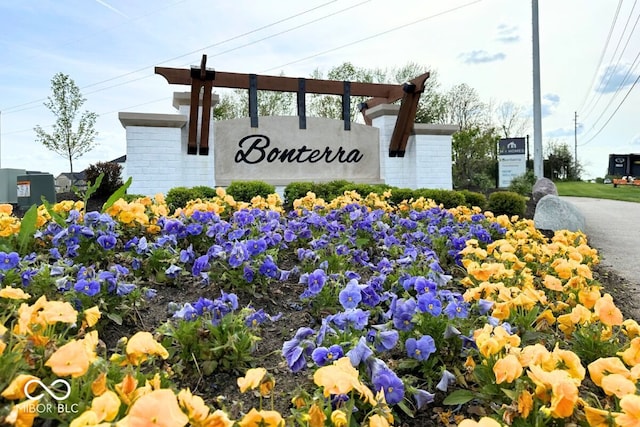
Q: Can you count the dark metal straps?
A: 3